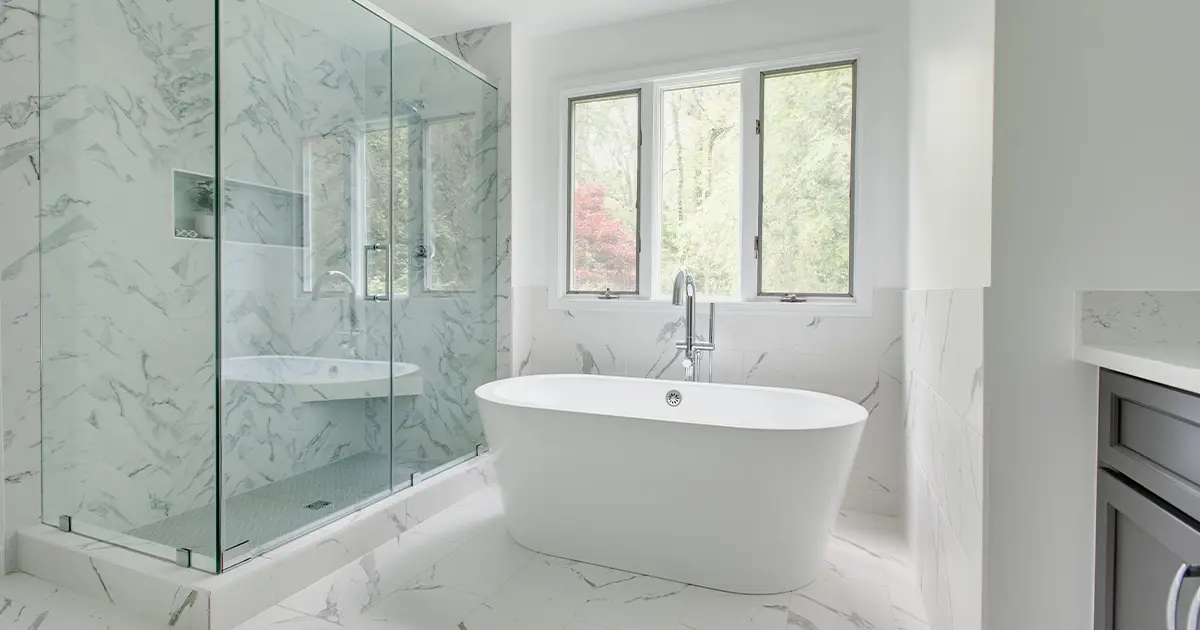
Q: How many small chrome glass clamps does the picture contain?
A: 4